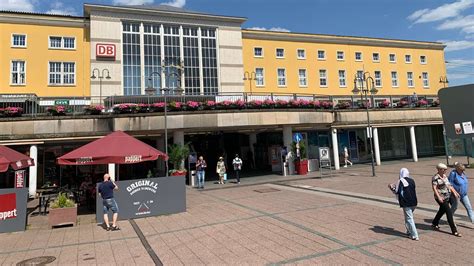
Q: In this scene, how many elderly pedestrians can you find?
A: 2